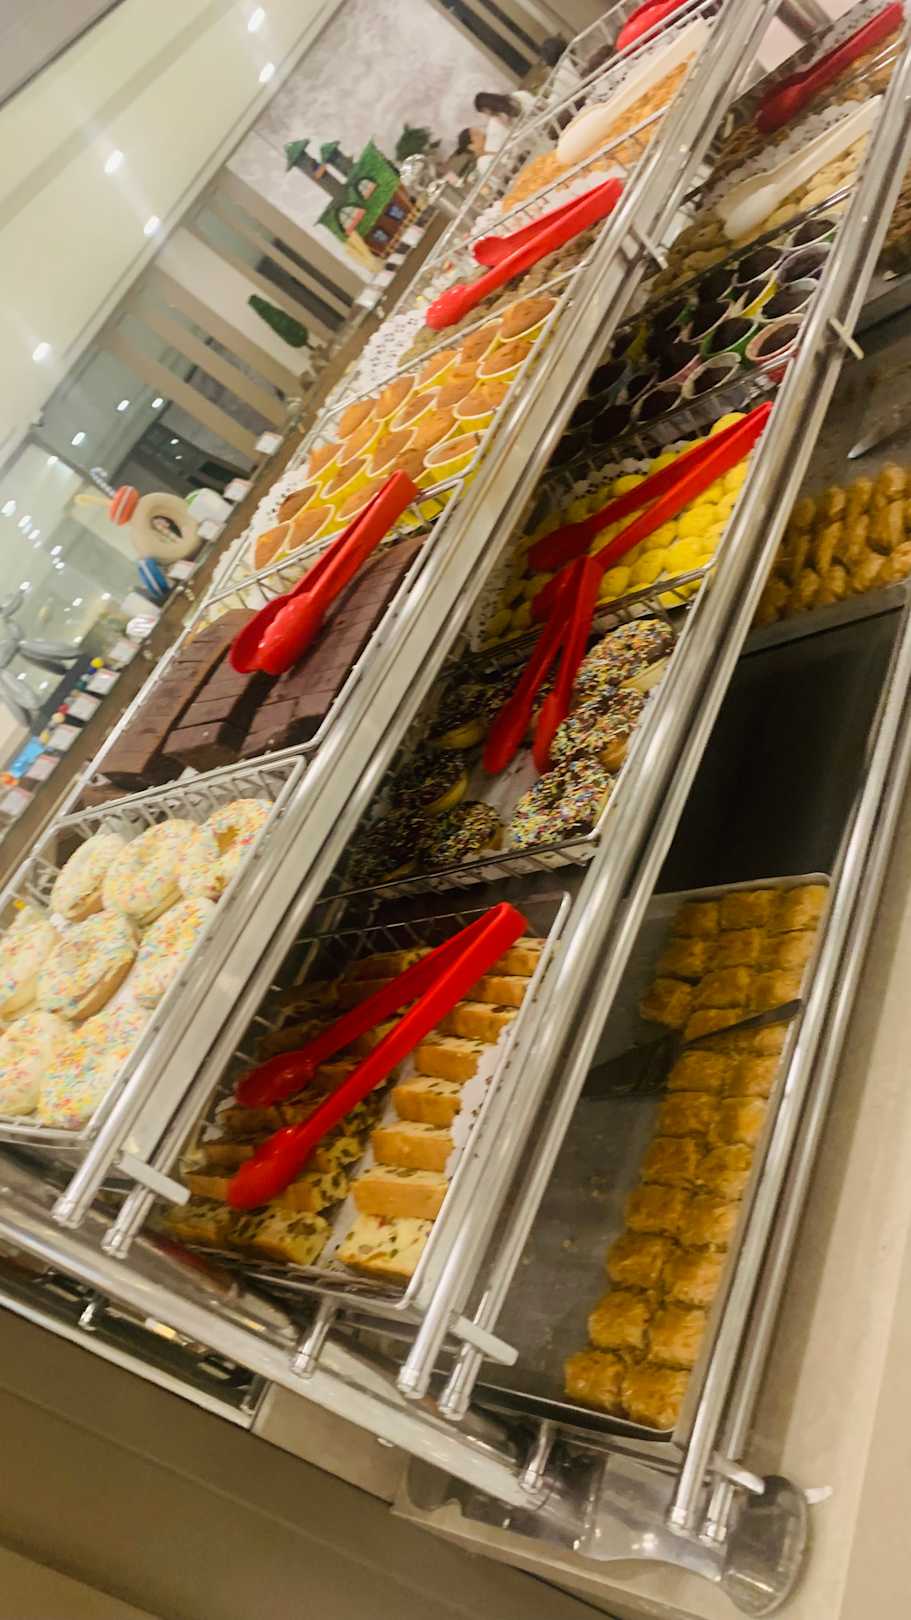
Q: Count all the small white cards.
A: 14